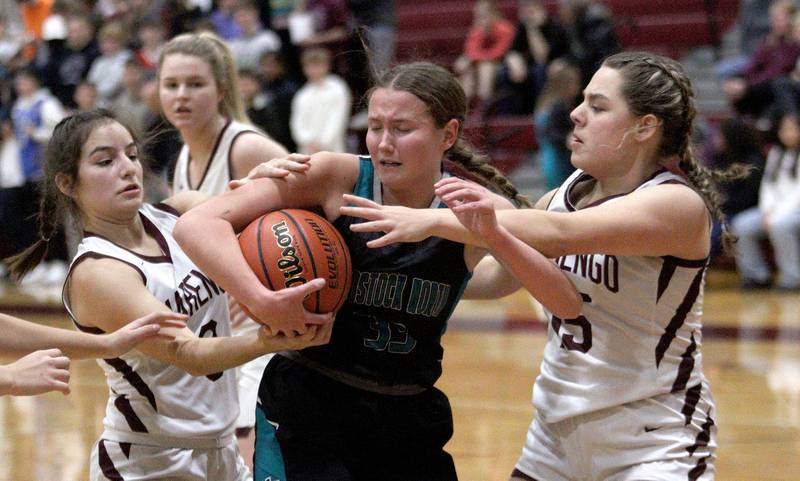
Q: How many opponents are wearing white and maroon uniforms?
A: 3